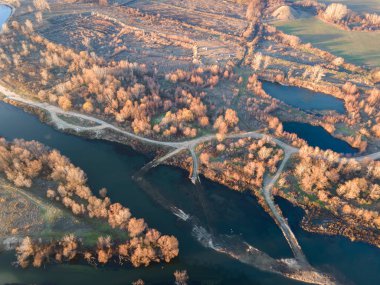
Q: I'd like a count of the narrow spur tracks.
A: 3